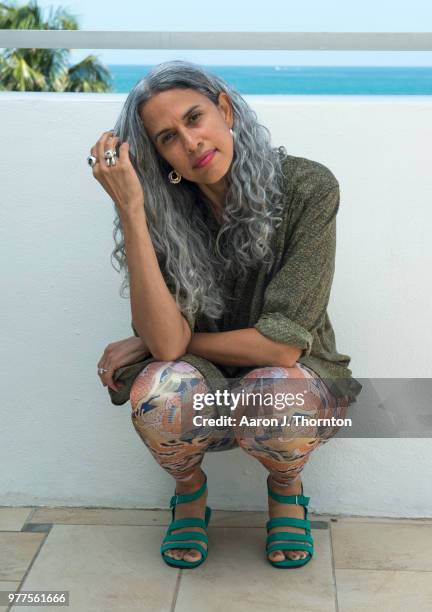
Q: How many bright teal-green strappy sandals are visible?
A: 2